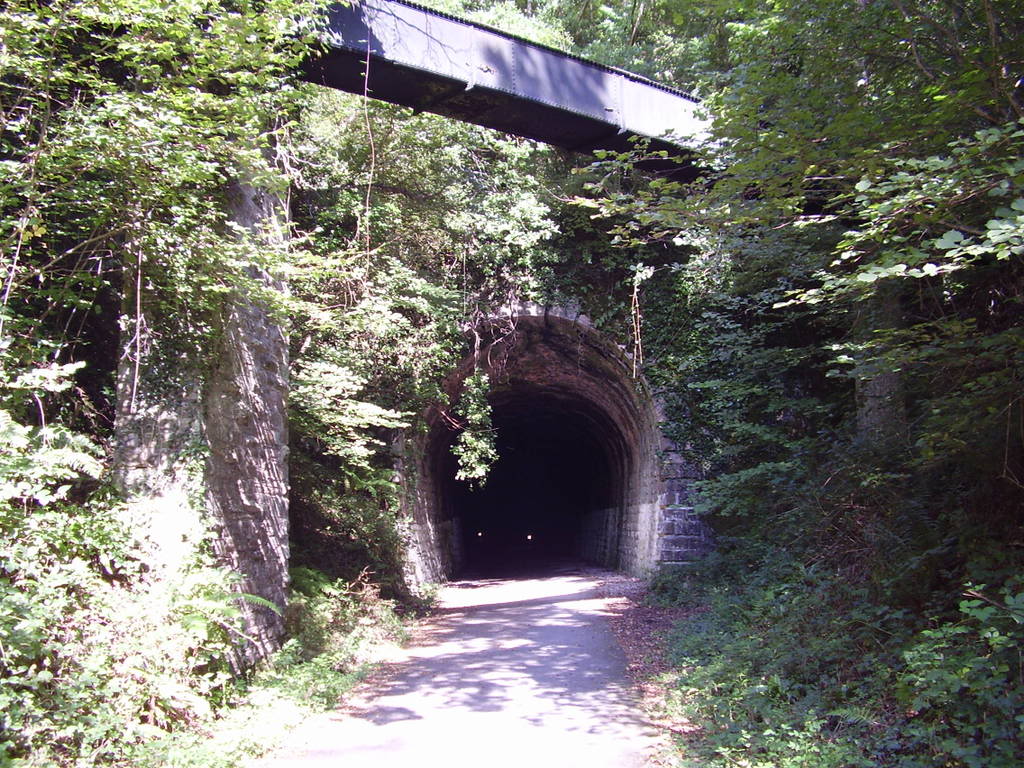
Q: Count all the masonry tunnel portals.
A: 1